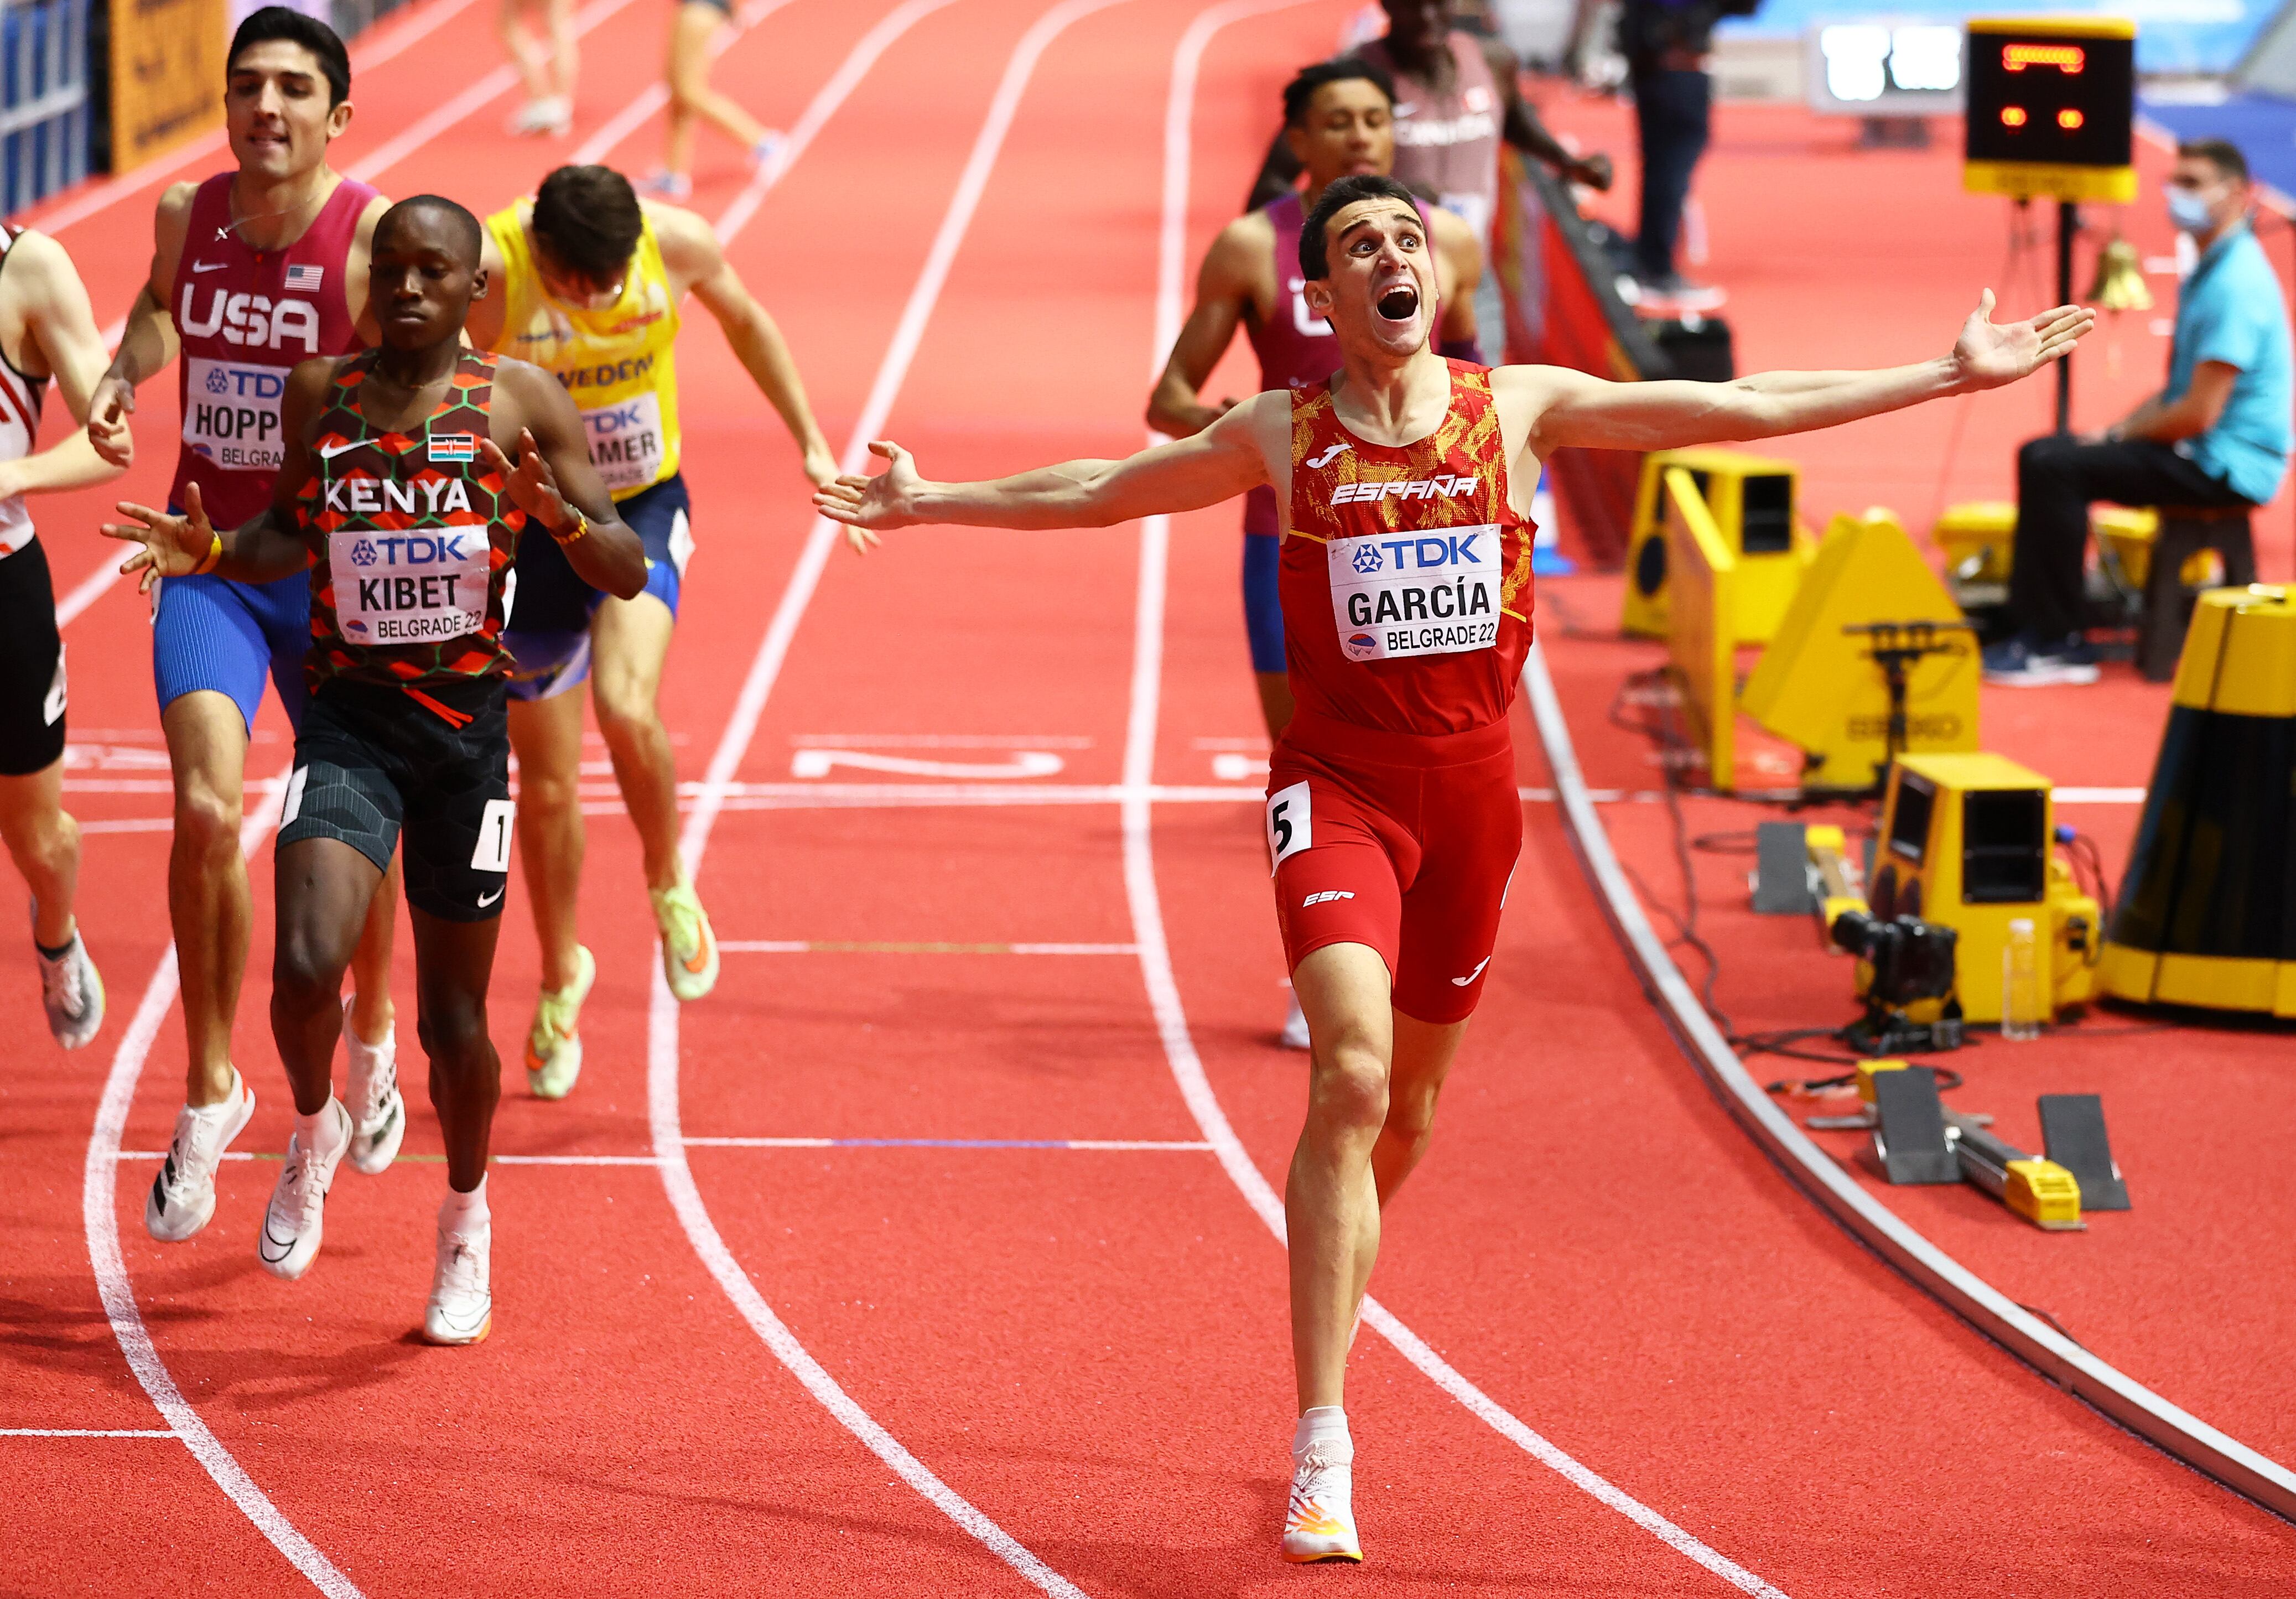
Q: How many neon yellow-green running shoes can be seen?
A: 2